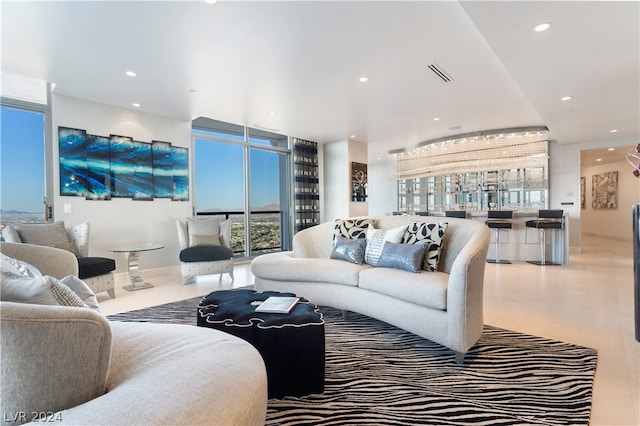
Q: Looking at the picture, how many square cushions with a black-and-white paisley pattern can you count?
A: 2